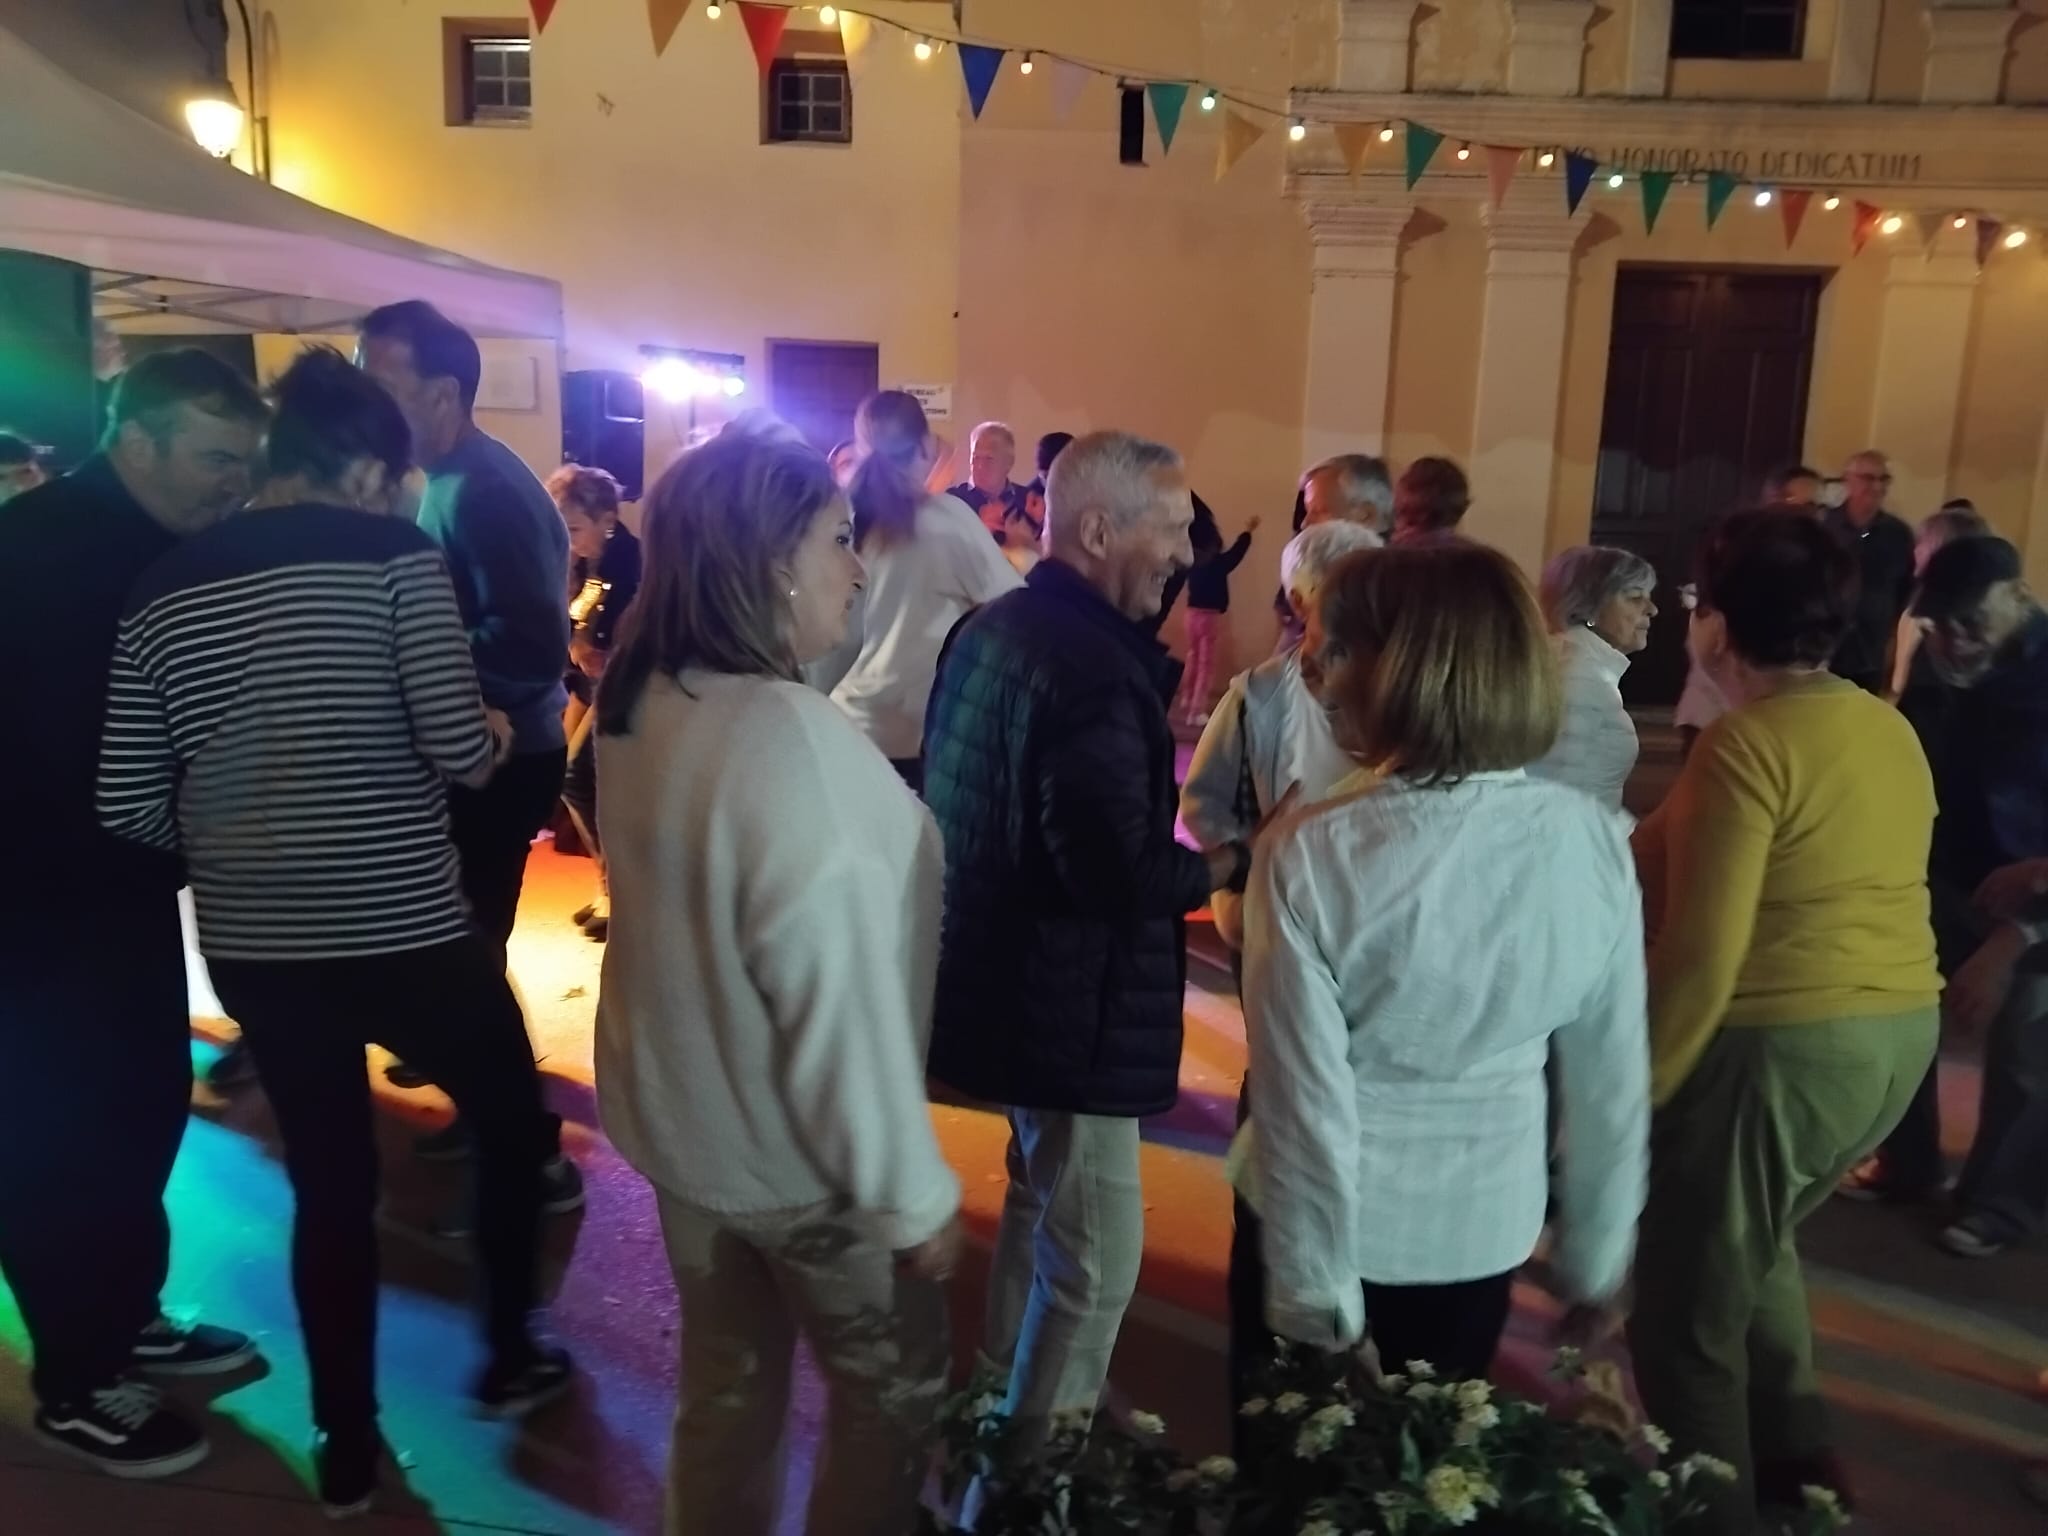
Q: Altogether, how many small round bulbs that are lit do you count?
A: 15